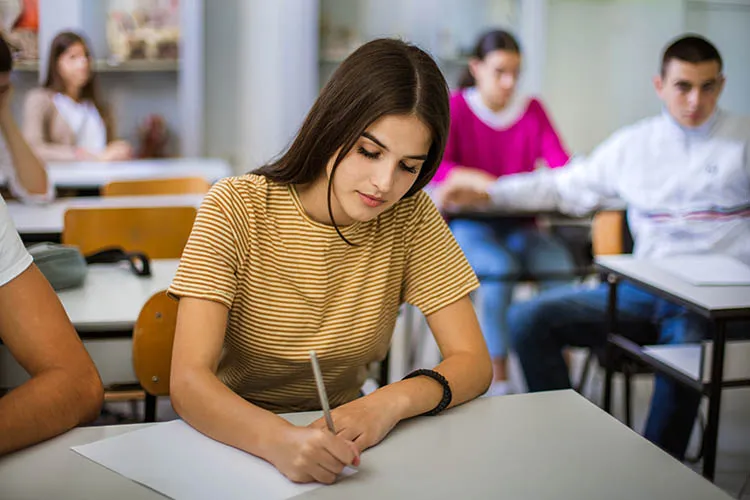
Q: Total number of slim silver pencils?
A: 1